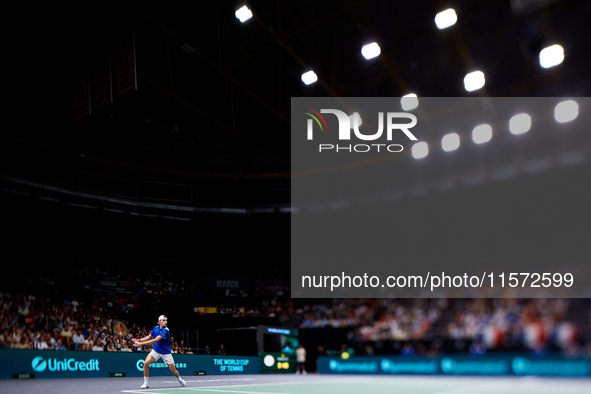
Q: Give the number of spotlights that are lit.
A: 13